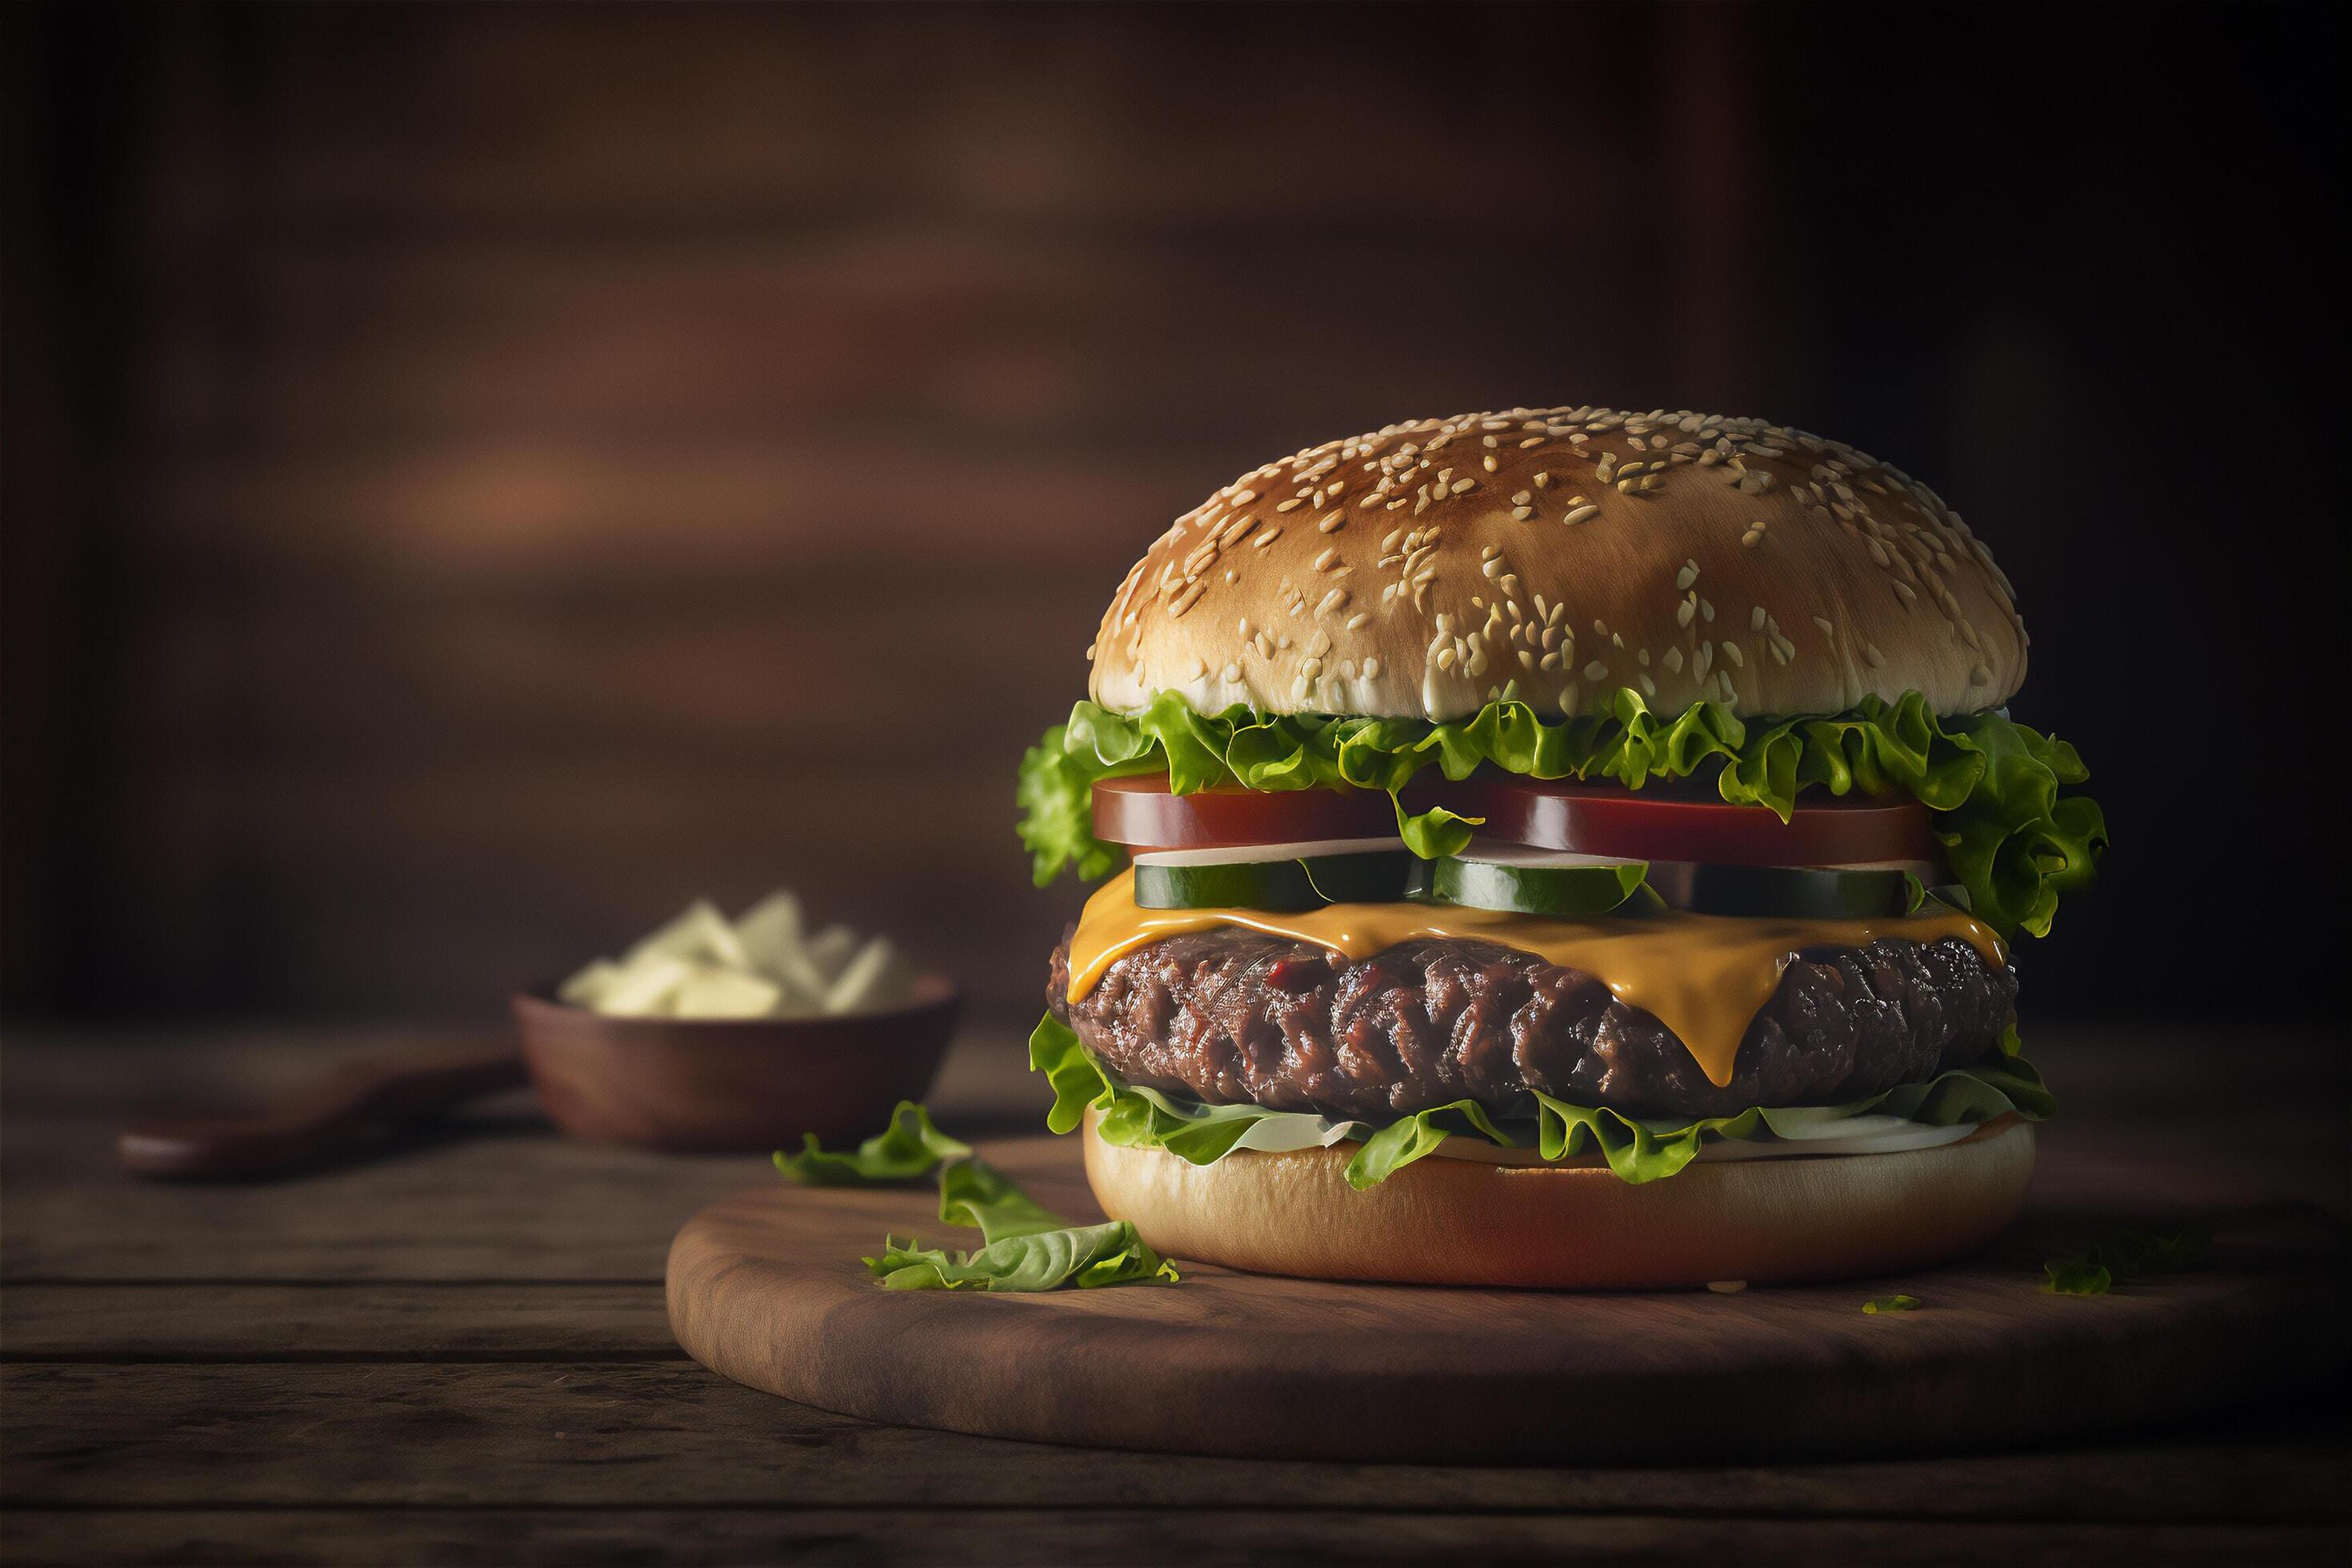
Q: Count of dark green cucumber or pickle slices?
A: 3